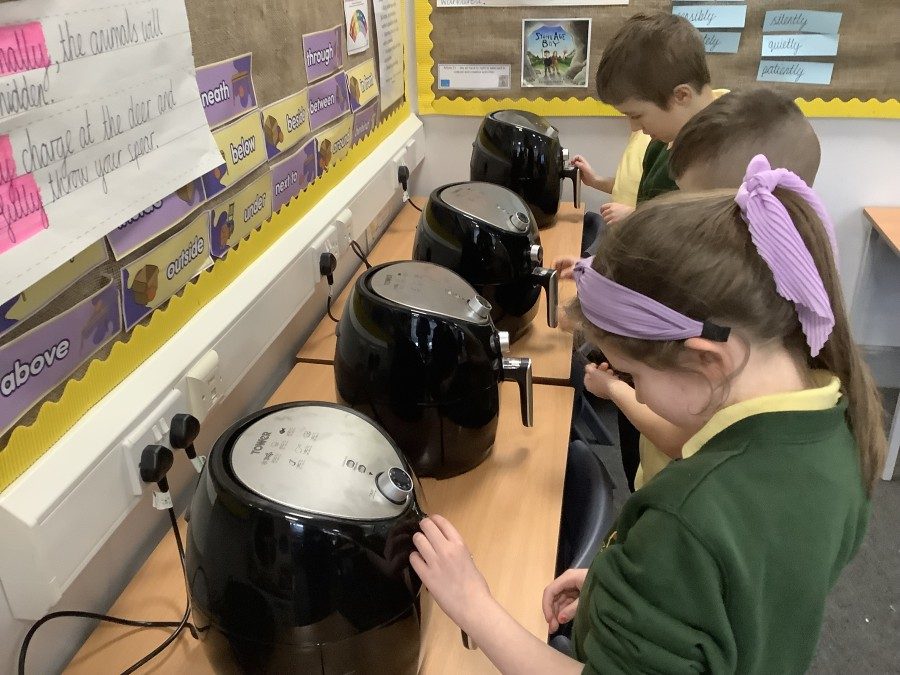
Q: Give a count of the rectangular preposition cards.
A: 14